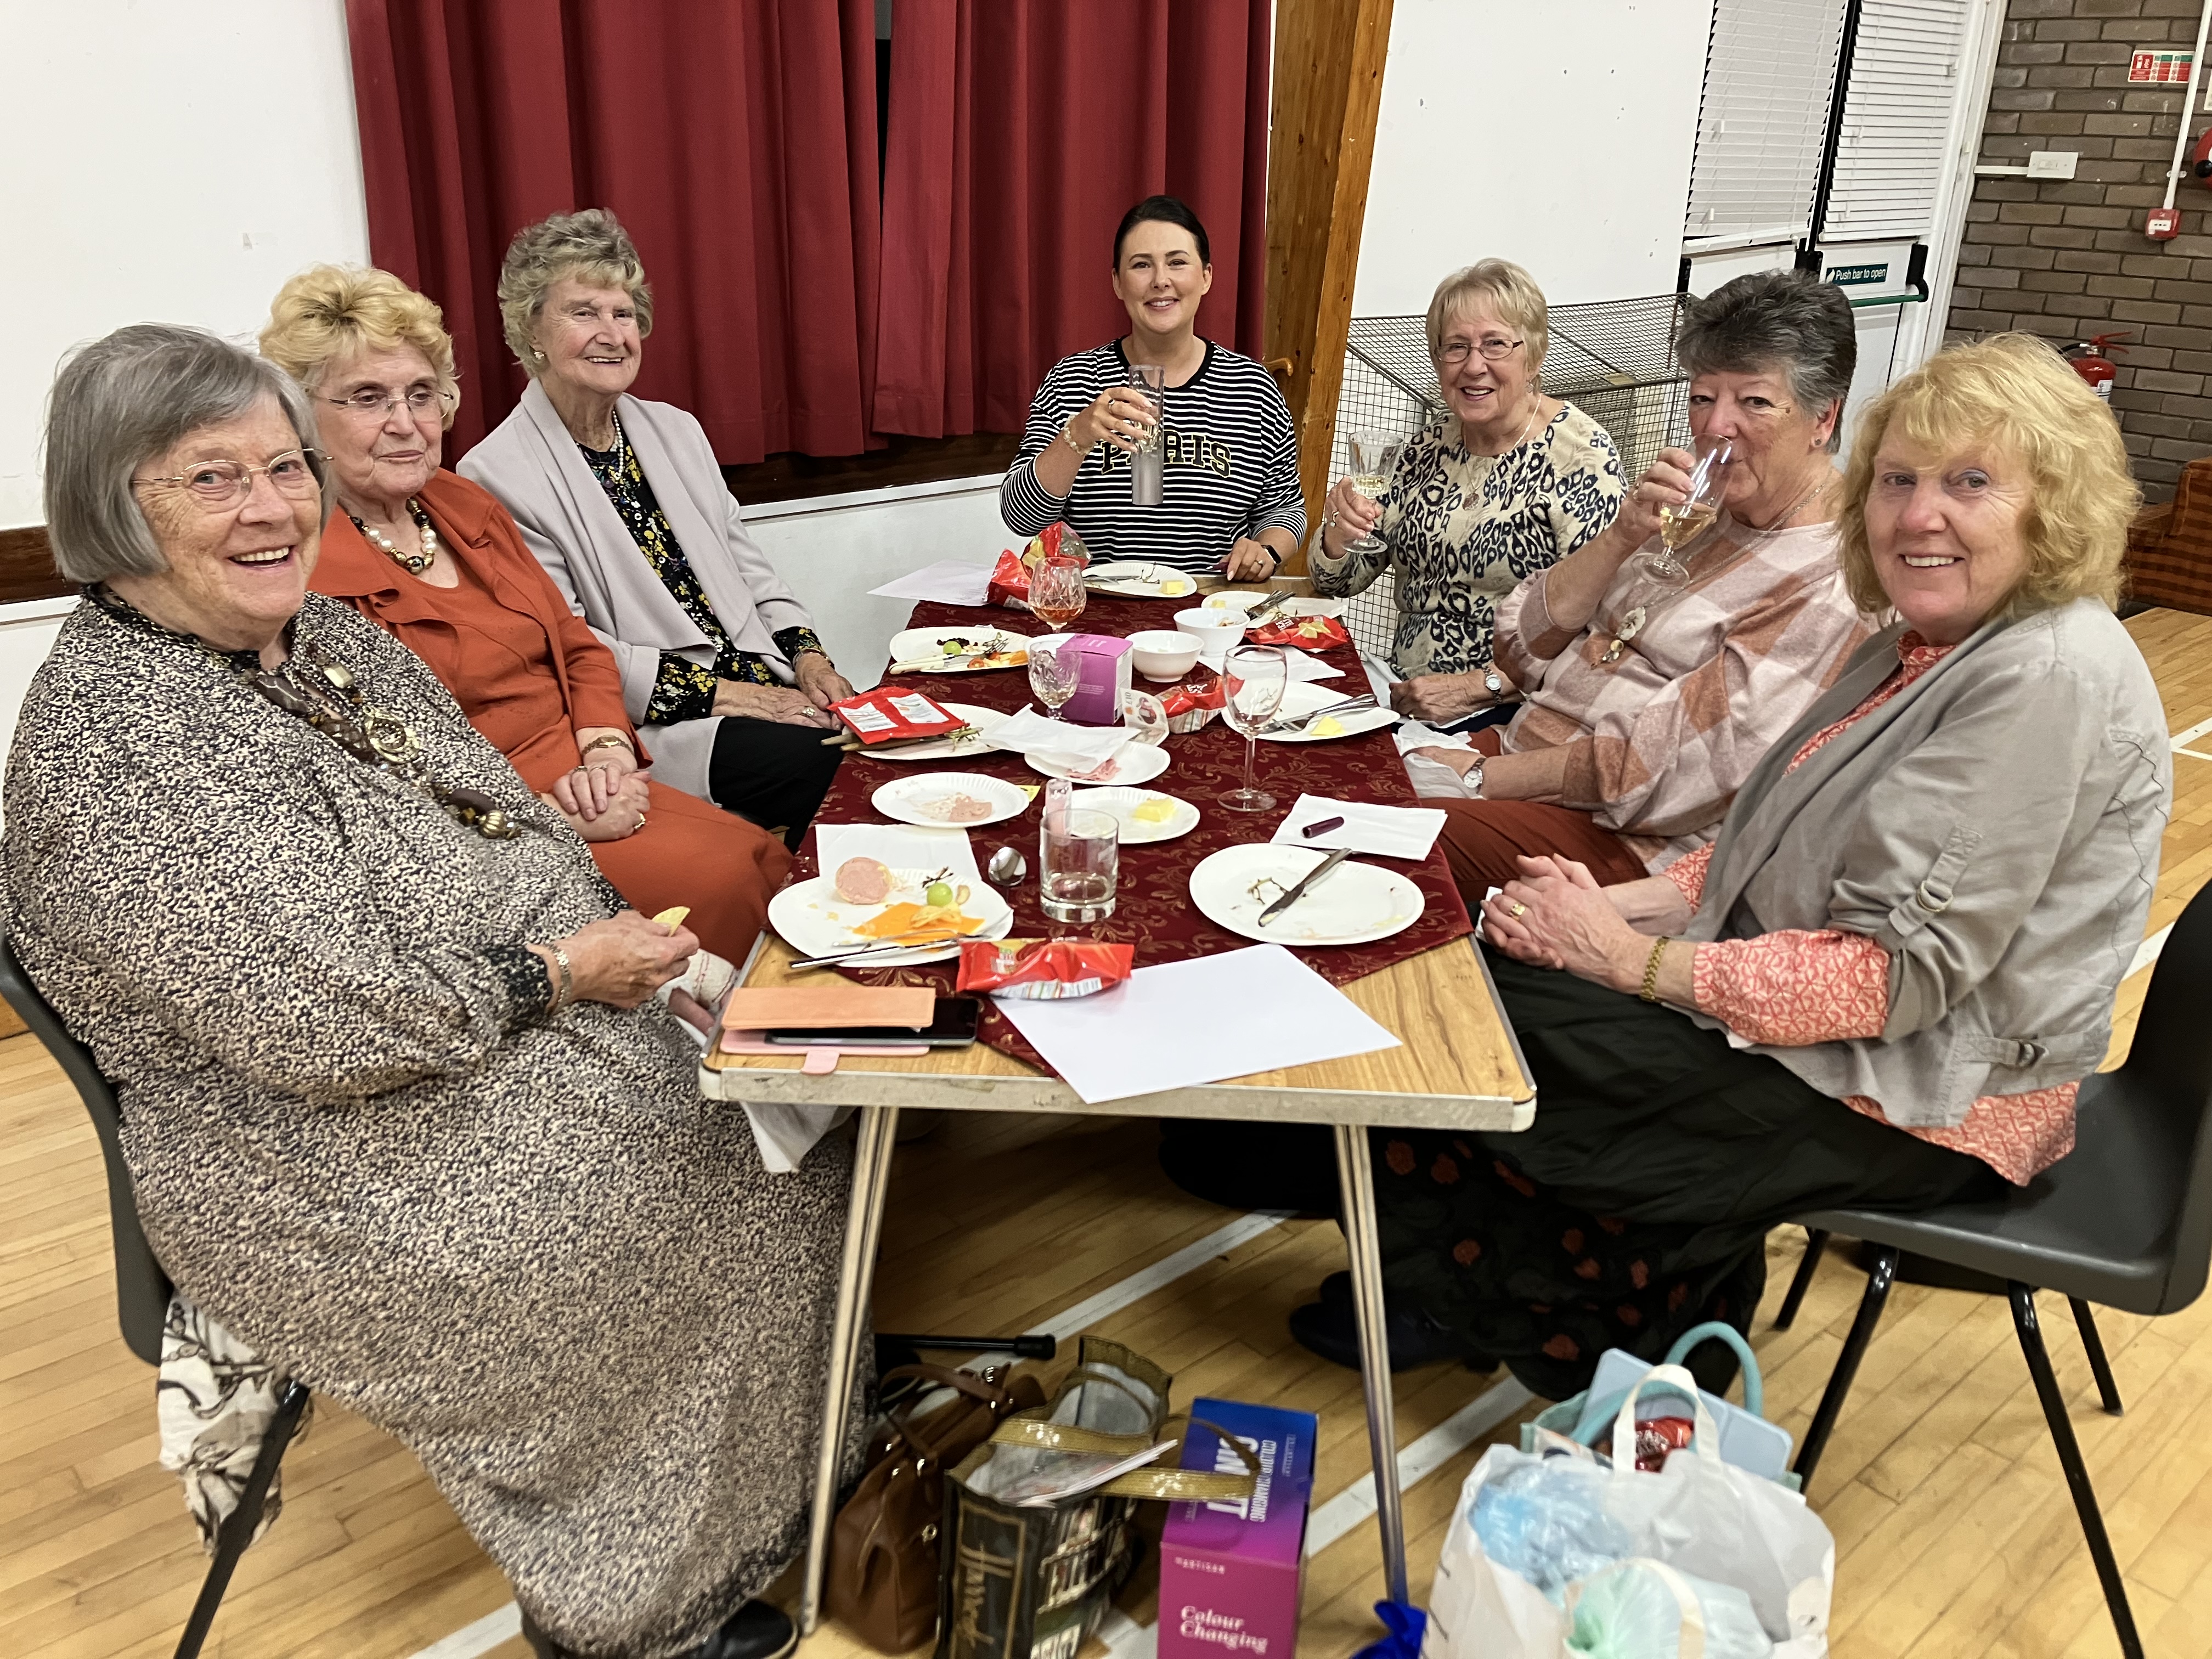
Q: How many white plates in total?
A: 10